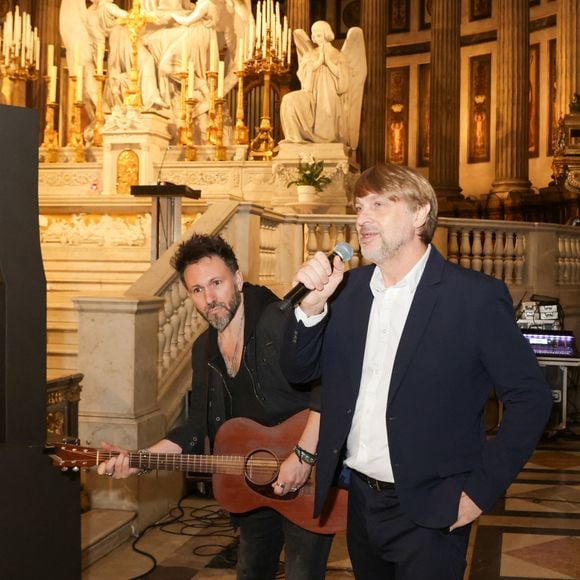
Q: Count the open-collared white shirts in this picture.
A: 1